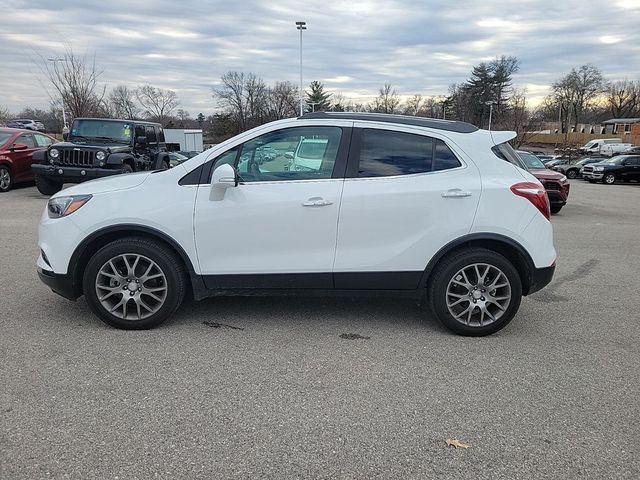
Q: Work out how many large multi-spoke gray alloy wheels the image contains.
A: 2